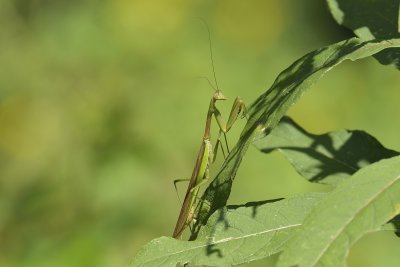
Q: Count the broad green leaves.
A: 5